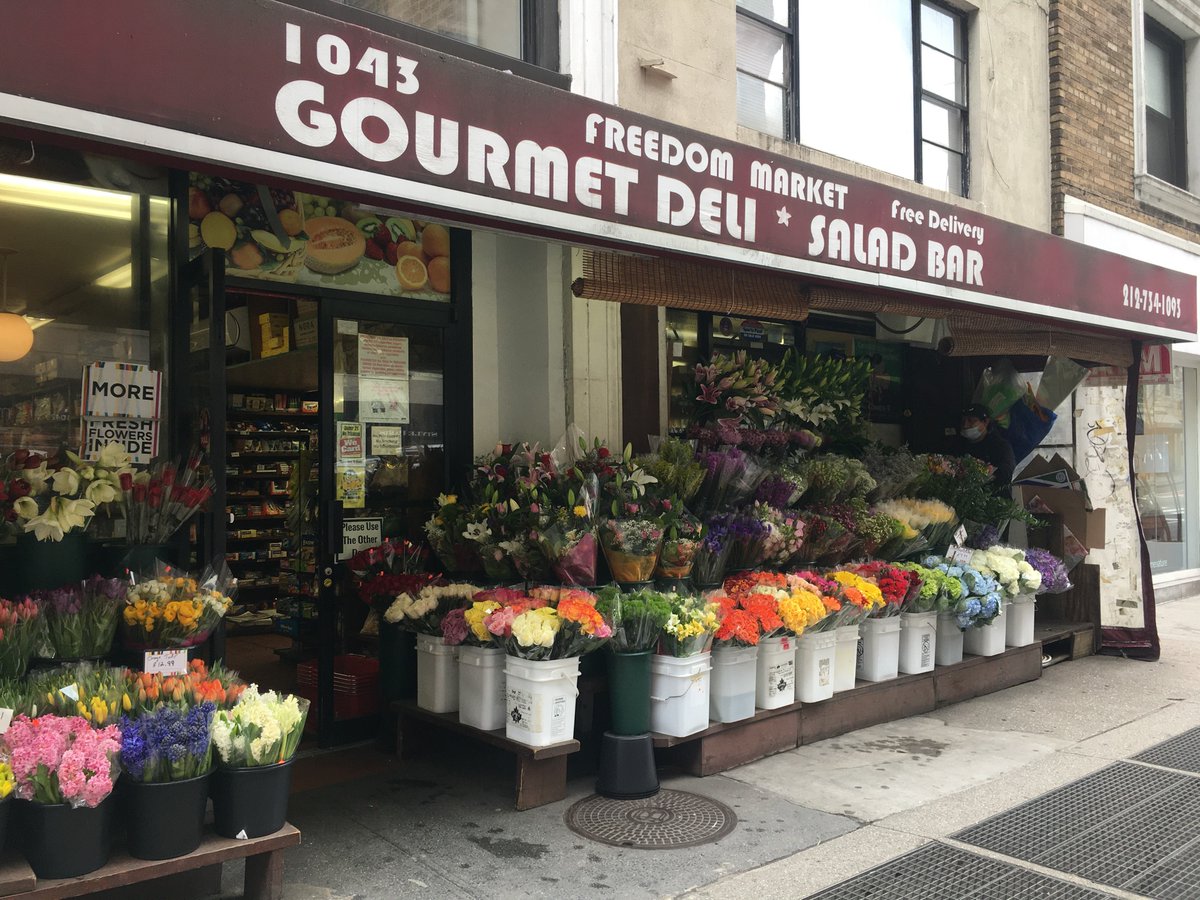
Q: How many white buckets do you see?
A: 13